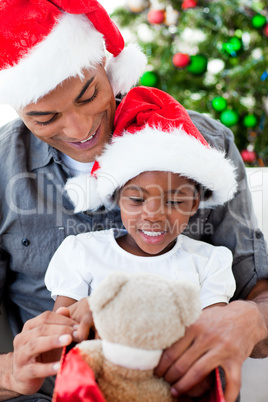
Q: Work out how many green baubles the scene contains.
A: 7